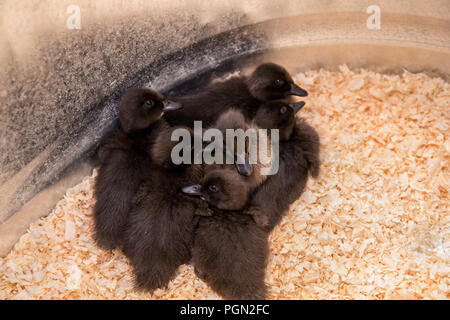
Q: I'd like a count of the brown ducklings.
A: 6